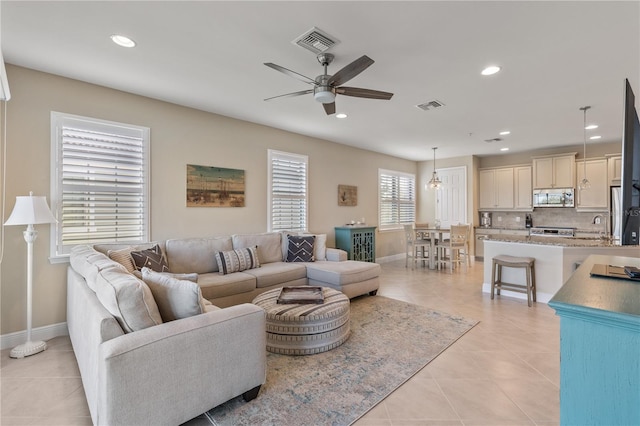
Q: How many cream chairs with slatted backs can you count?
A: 4